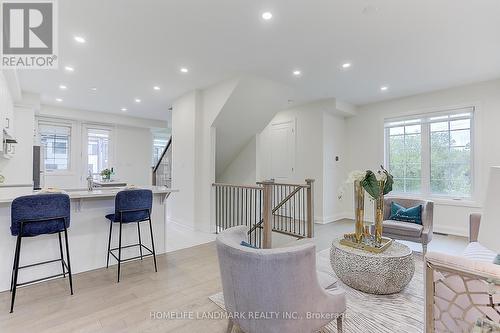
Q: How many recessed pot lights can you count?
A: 12